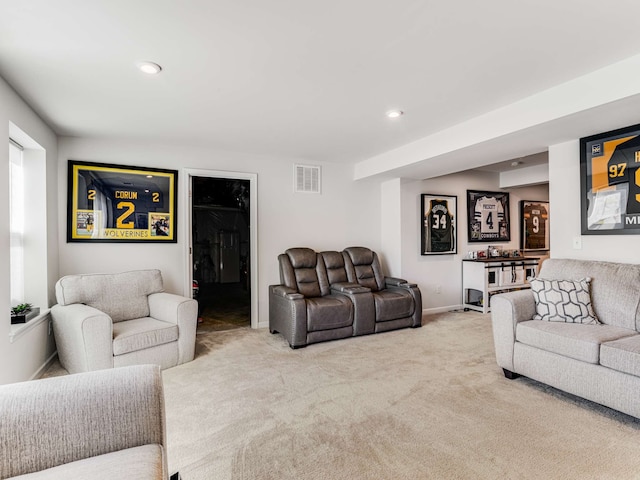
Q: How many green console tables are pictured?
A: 0